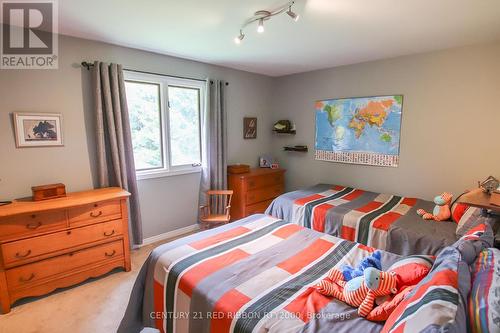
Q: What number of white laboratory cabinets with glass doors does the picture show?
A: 0